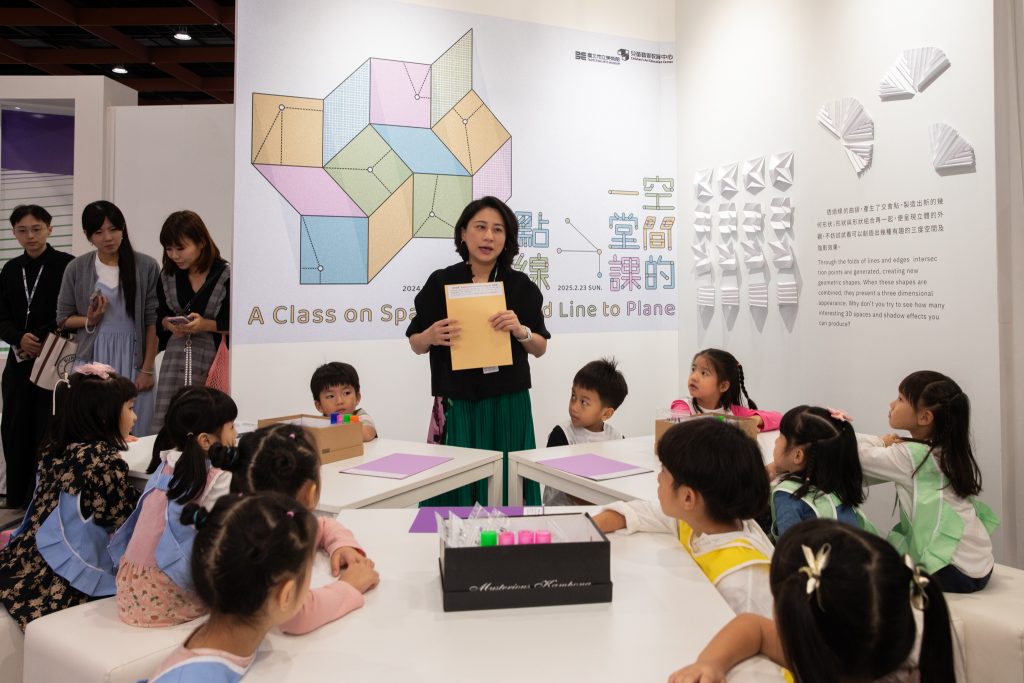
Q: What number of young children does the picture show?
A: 11